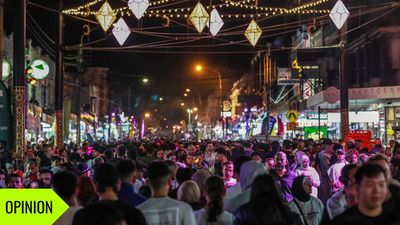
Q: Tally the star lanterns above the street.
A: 7